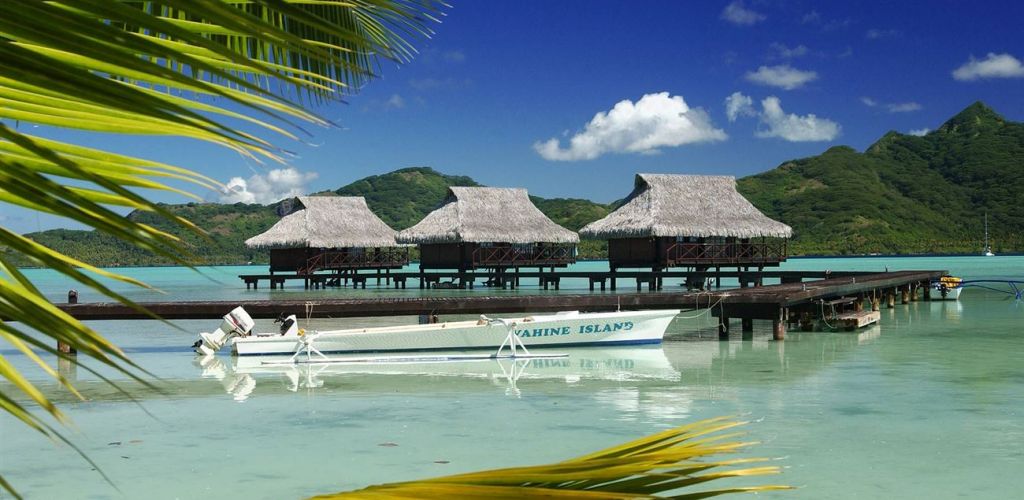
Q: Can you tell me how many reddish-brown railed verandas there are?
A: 3